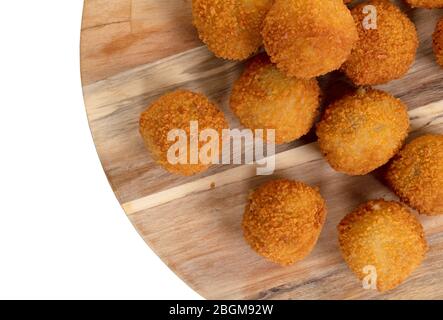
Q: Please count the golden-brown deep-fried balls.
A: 11